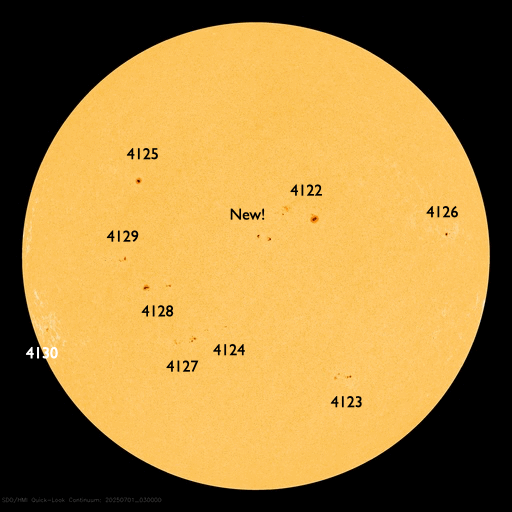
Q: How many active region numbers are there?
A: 9